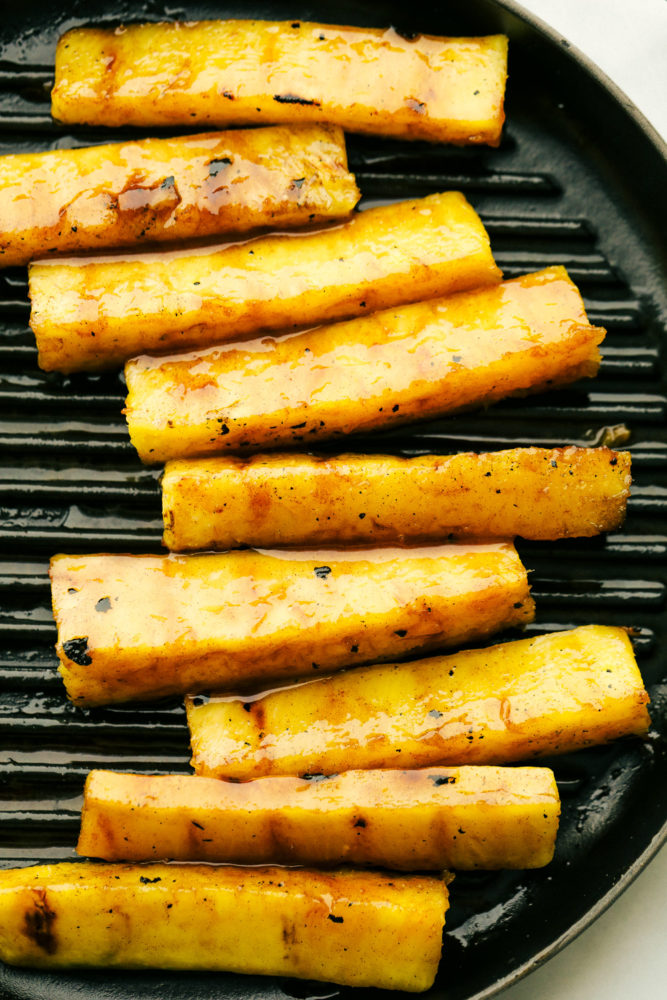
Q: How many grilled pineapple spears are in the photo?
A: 9